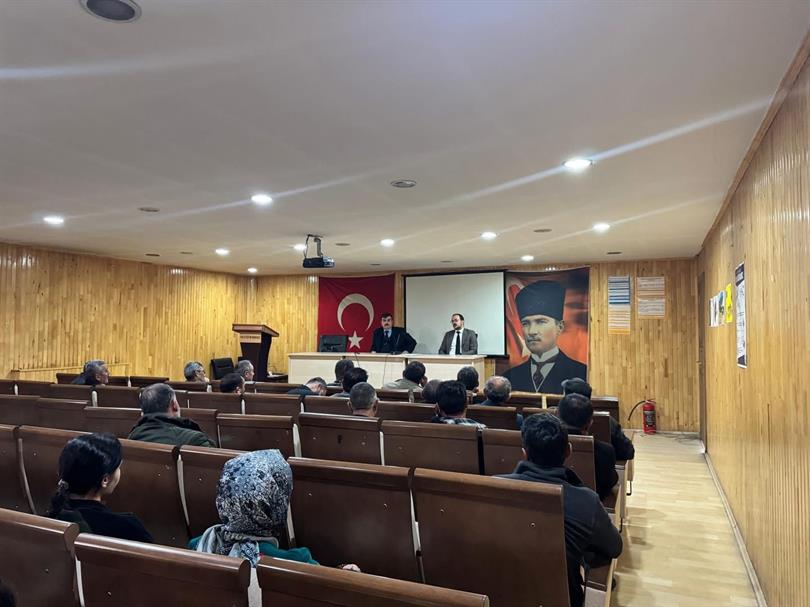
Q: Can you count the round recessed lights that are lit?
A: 10